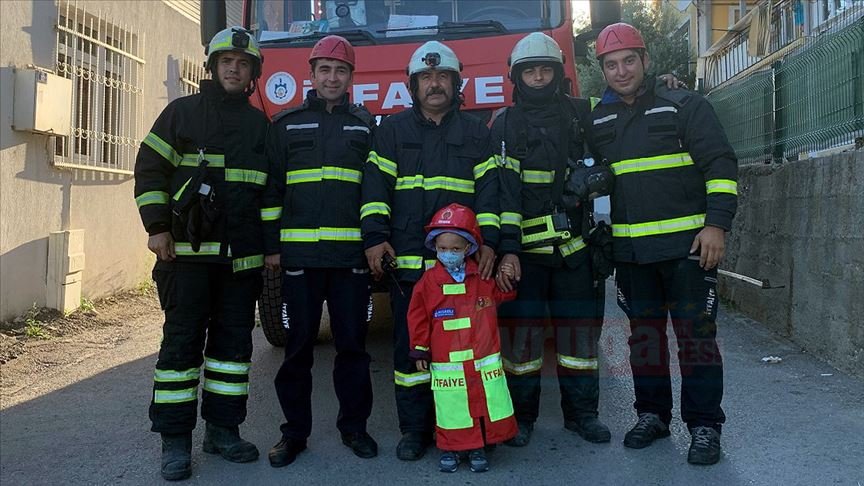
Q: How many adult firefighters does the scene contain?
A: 5